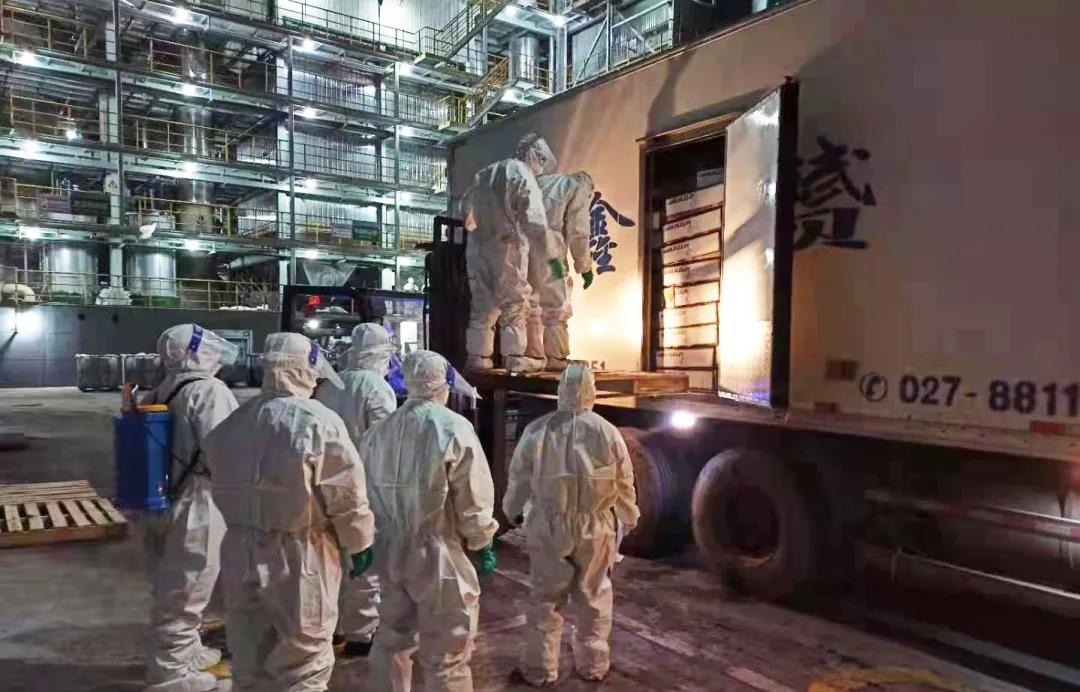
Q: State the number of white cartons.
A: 10